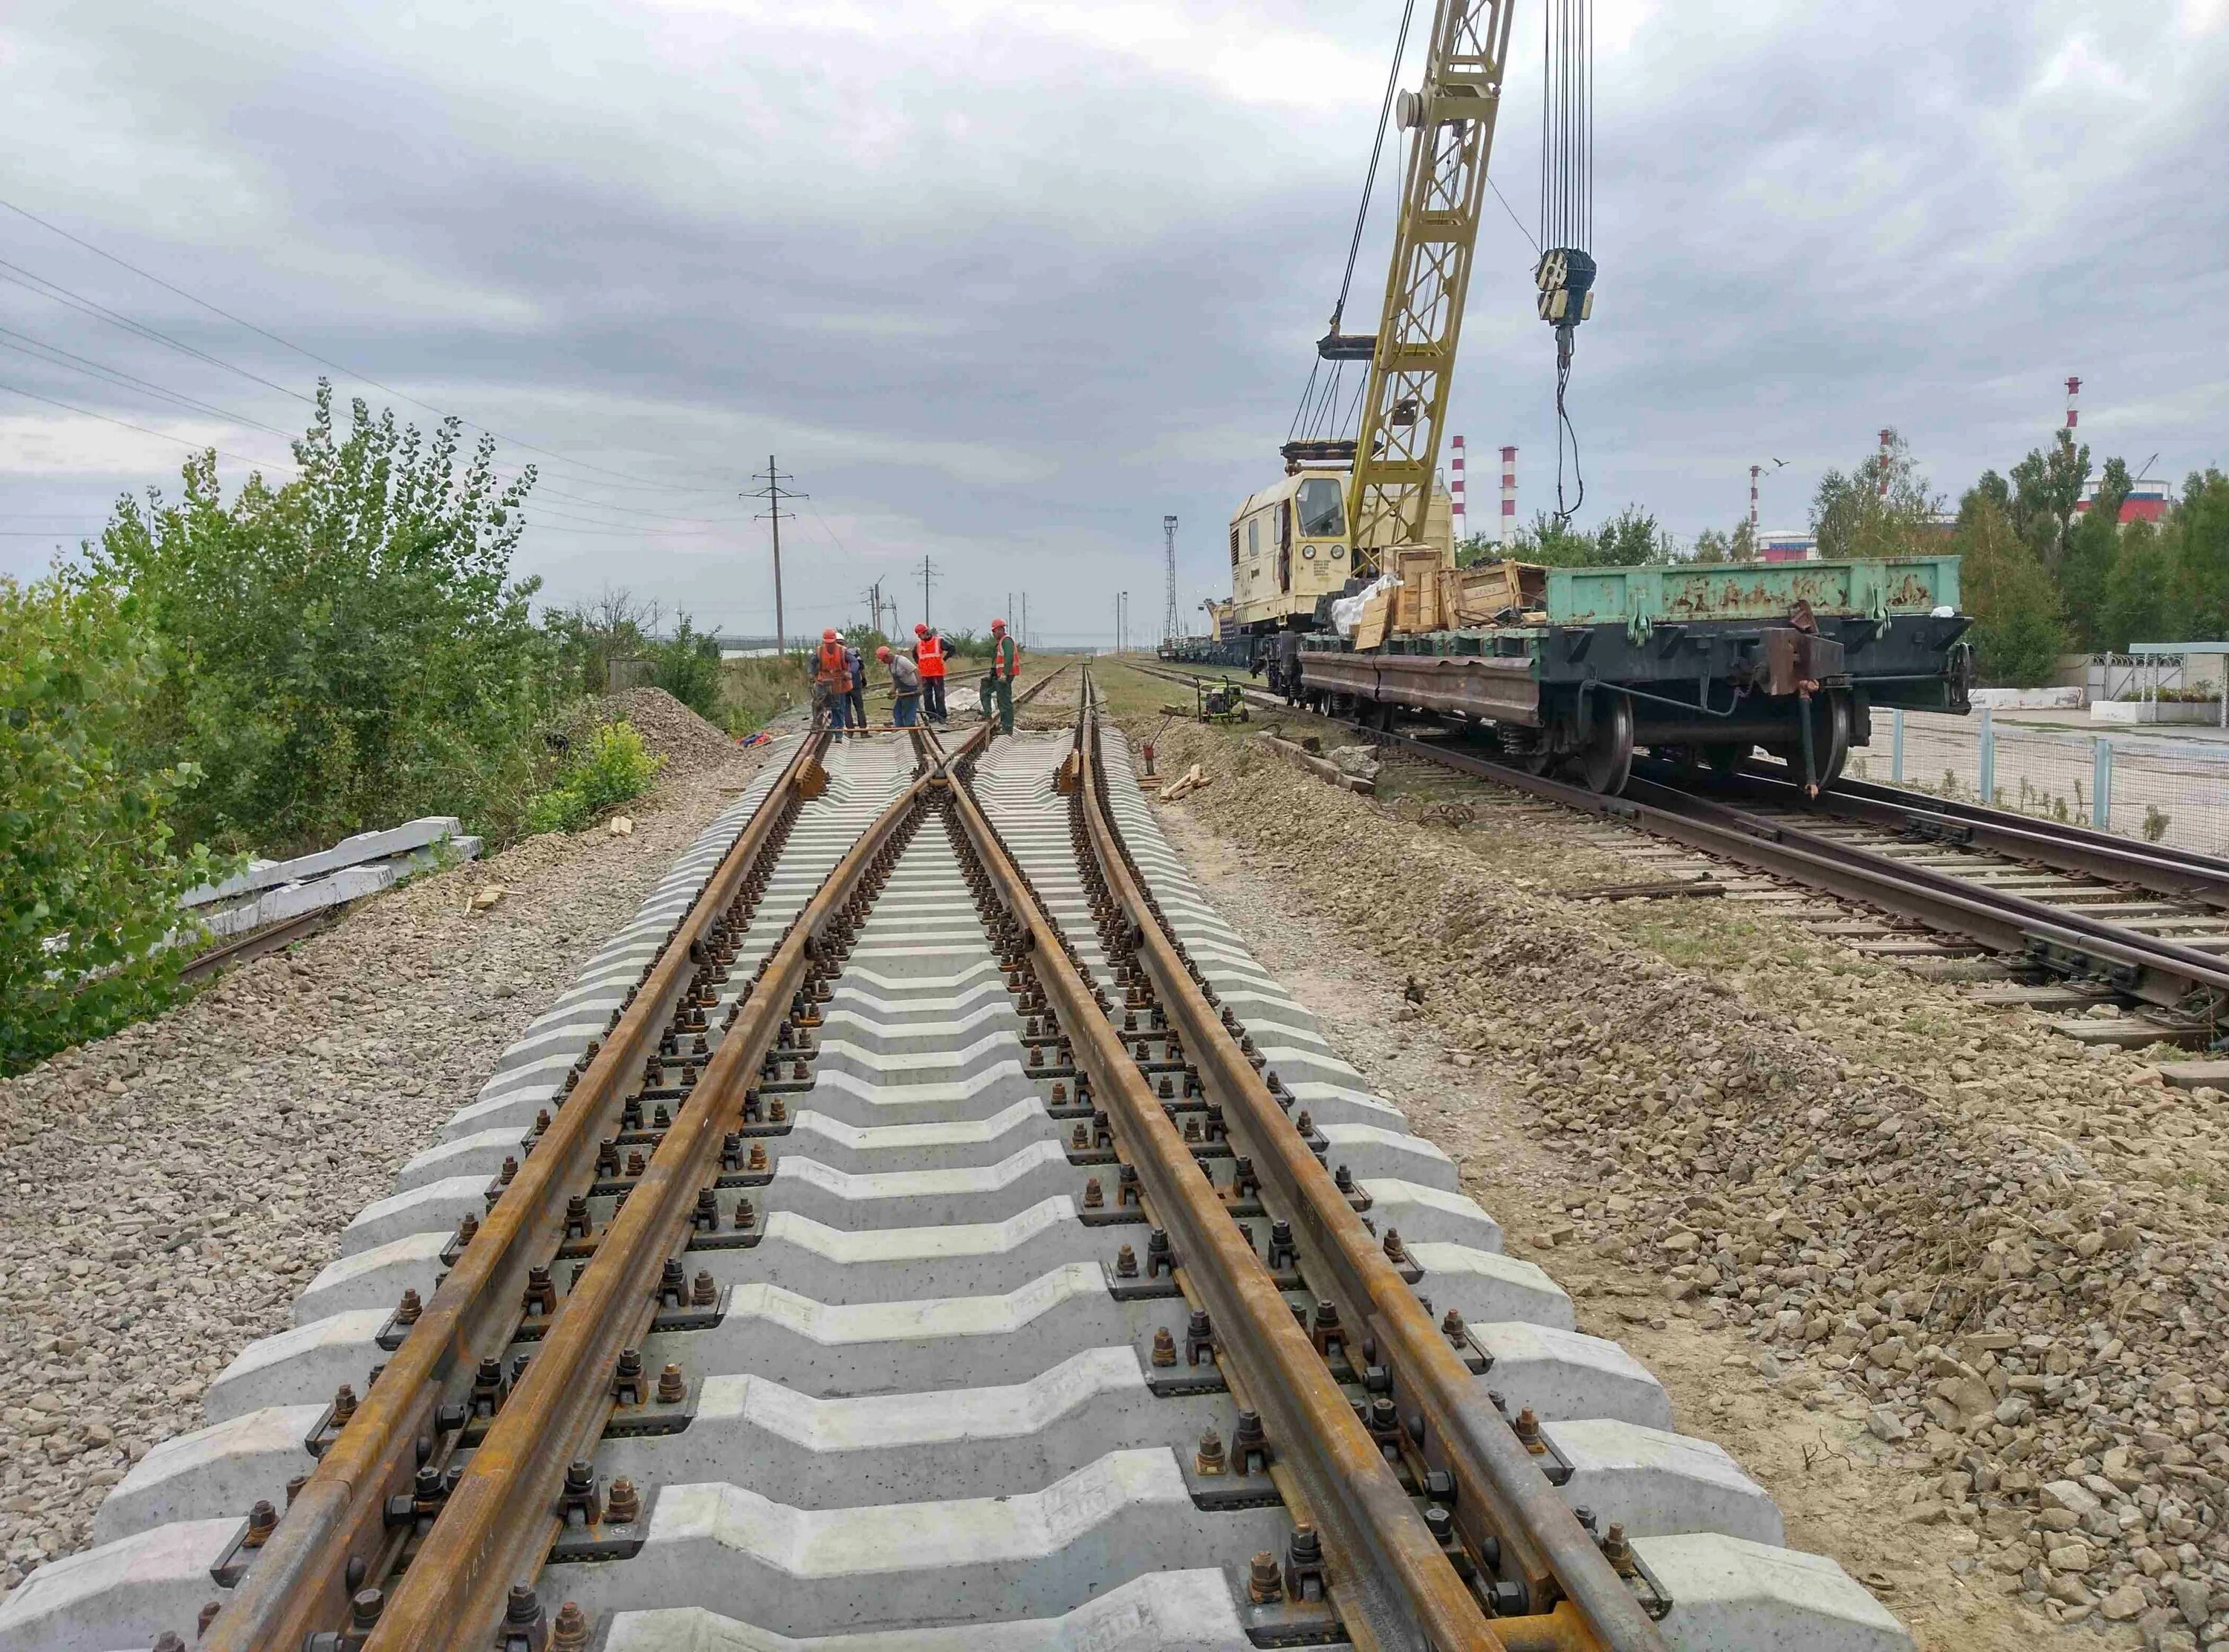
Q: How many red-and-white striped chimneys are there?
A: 5